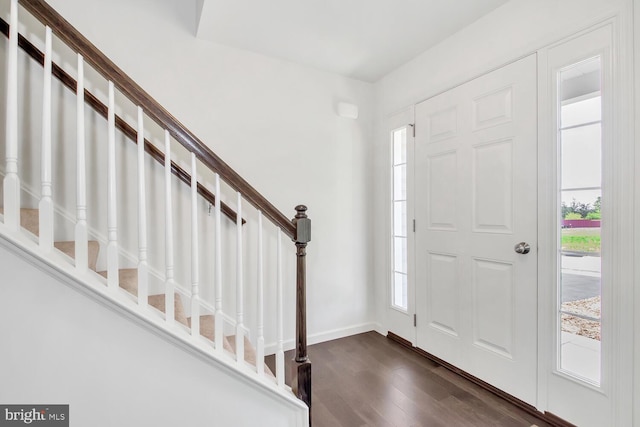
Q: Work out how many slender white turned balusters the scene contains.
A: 11